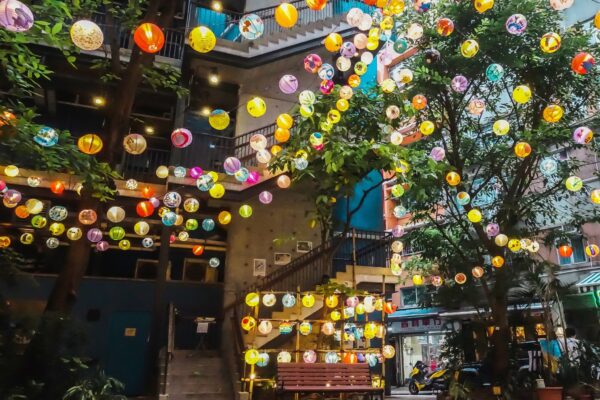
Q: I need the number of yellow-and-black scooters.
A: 1